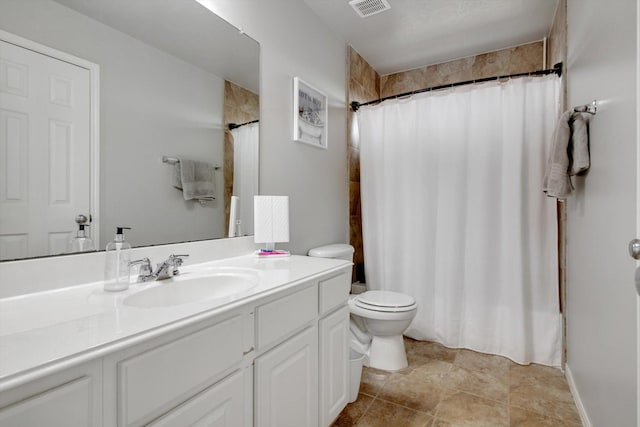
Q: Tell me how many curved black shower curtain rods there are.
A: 1